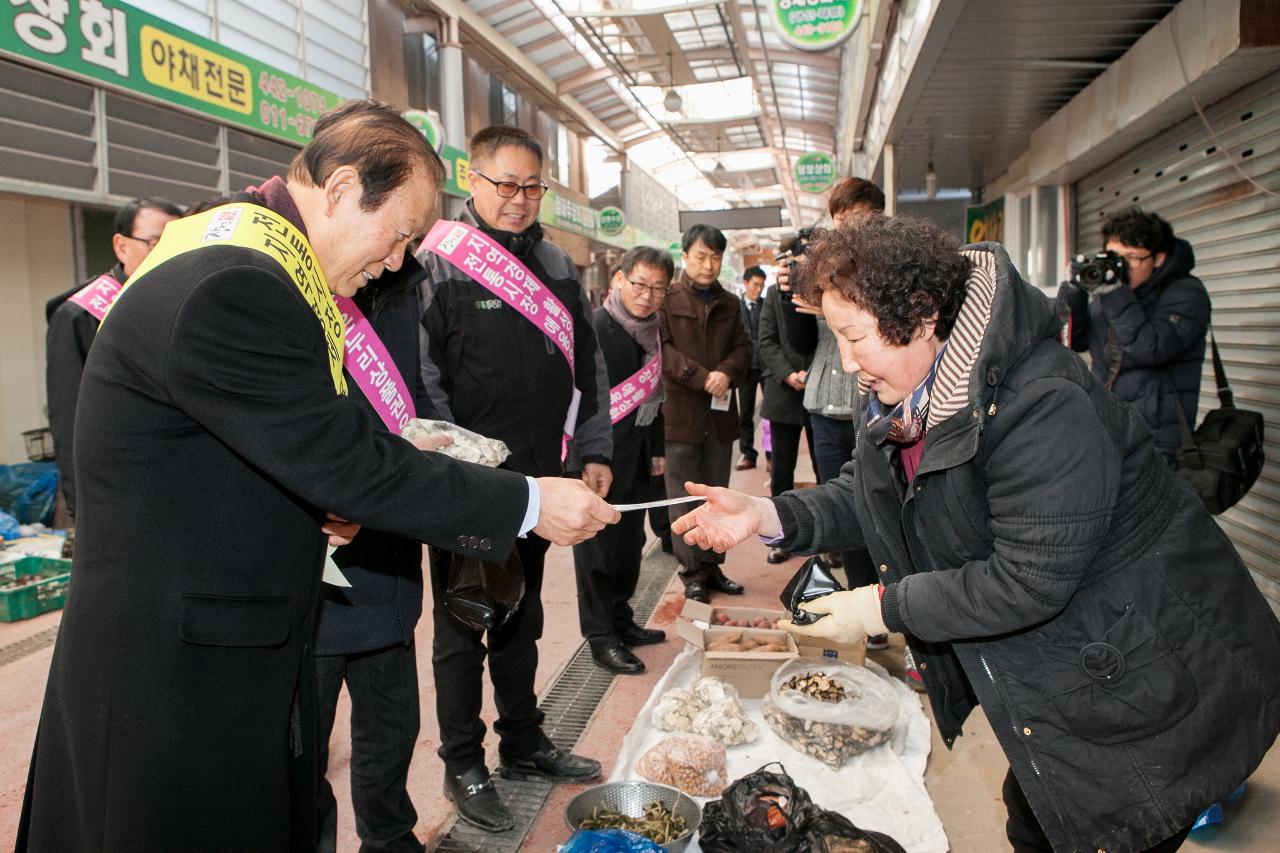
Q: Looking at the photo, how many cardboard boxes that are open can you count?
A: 2